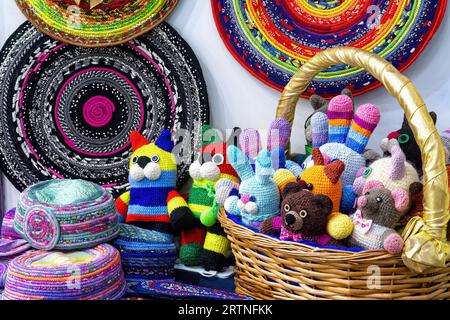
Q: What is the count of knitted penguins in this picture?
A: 0